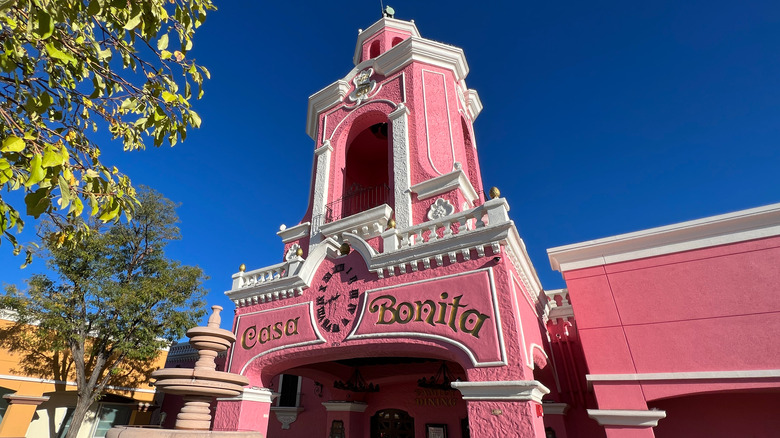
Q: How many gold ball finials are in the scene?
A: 5